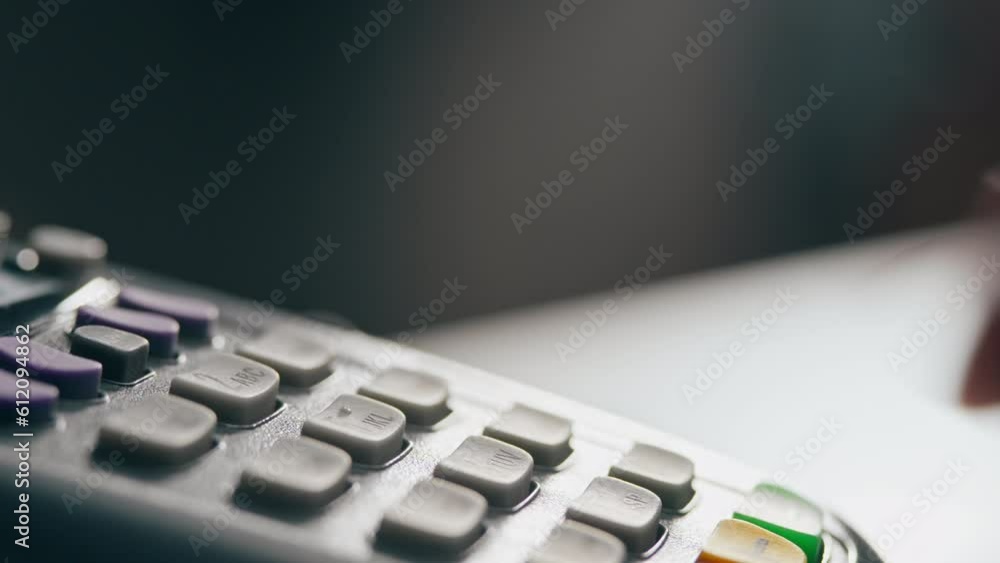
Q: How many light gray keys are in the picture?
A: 12